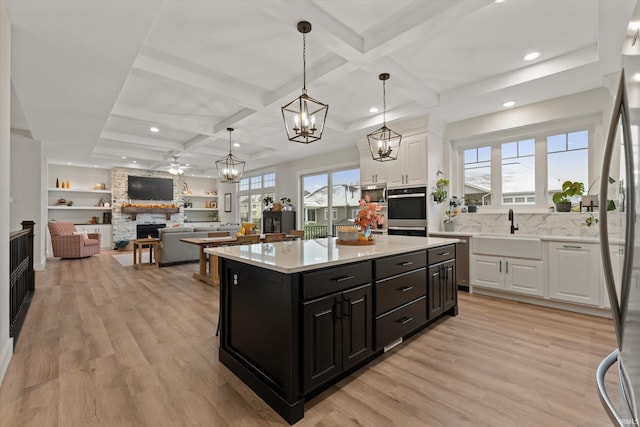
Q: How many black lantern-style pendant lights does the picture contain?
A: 3